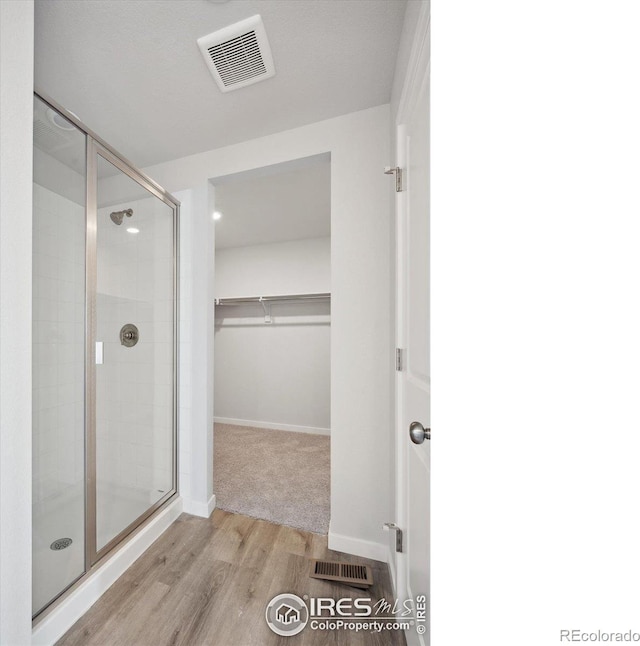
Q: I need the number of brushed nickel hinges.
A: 3